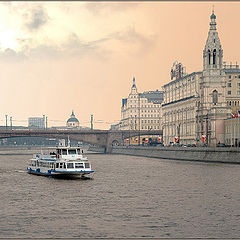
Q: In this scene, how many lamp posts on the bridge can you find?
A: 5